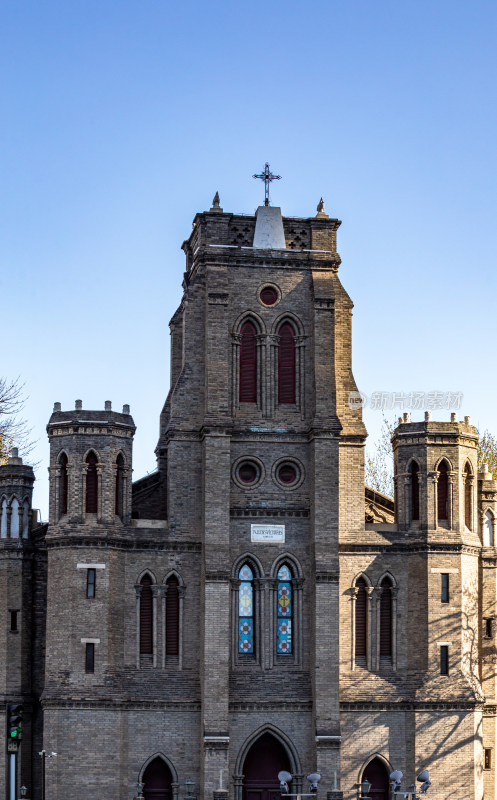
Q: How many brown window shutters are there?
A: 12